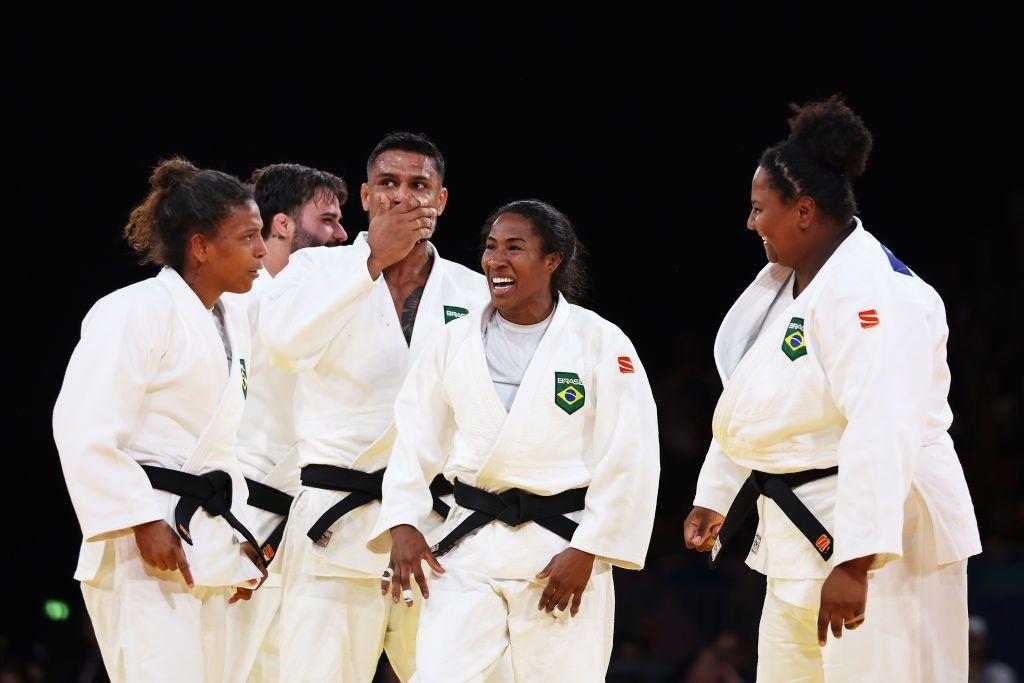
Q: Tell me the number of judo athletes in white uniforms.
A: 5